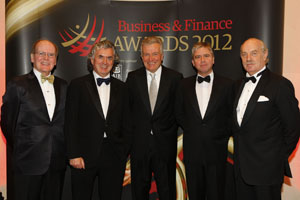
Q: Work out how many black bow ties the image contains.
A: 3